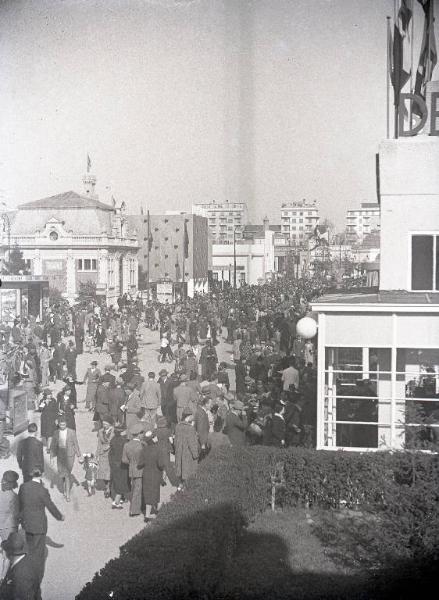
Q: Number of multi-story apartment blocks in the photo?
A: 3